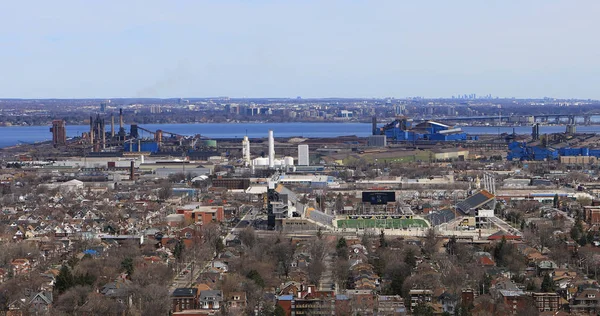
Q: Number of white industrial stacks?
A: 2